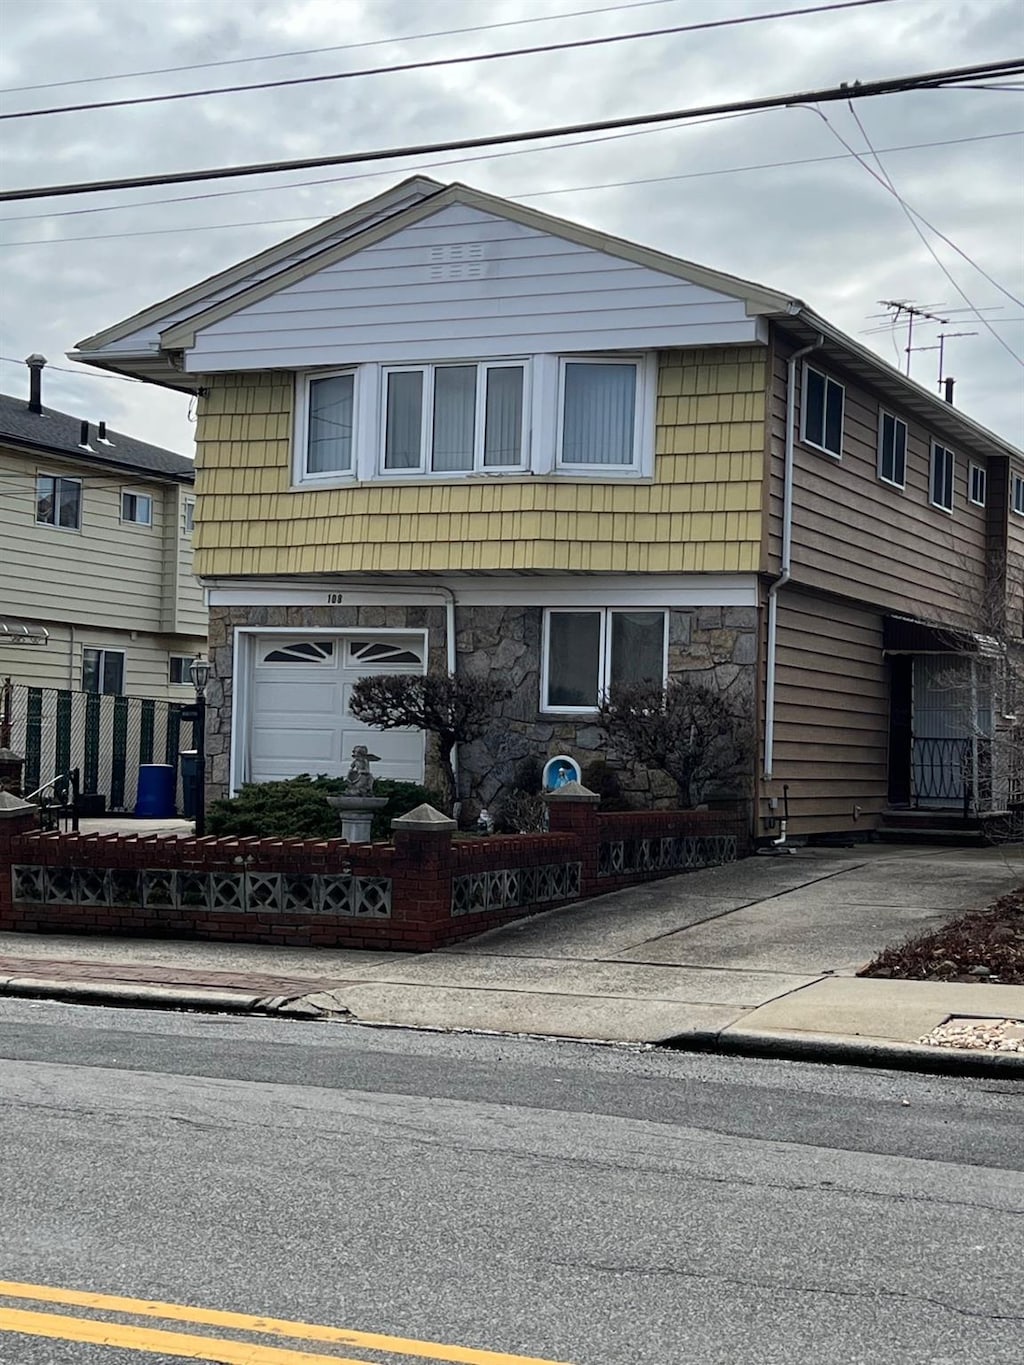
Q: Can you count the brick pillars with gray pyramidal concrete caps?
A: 4